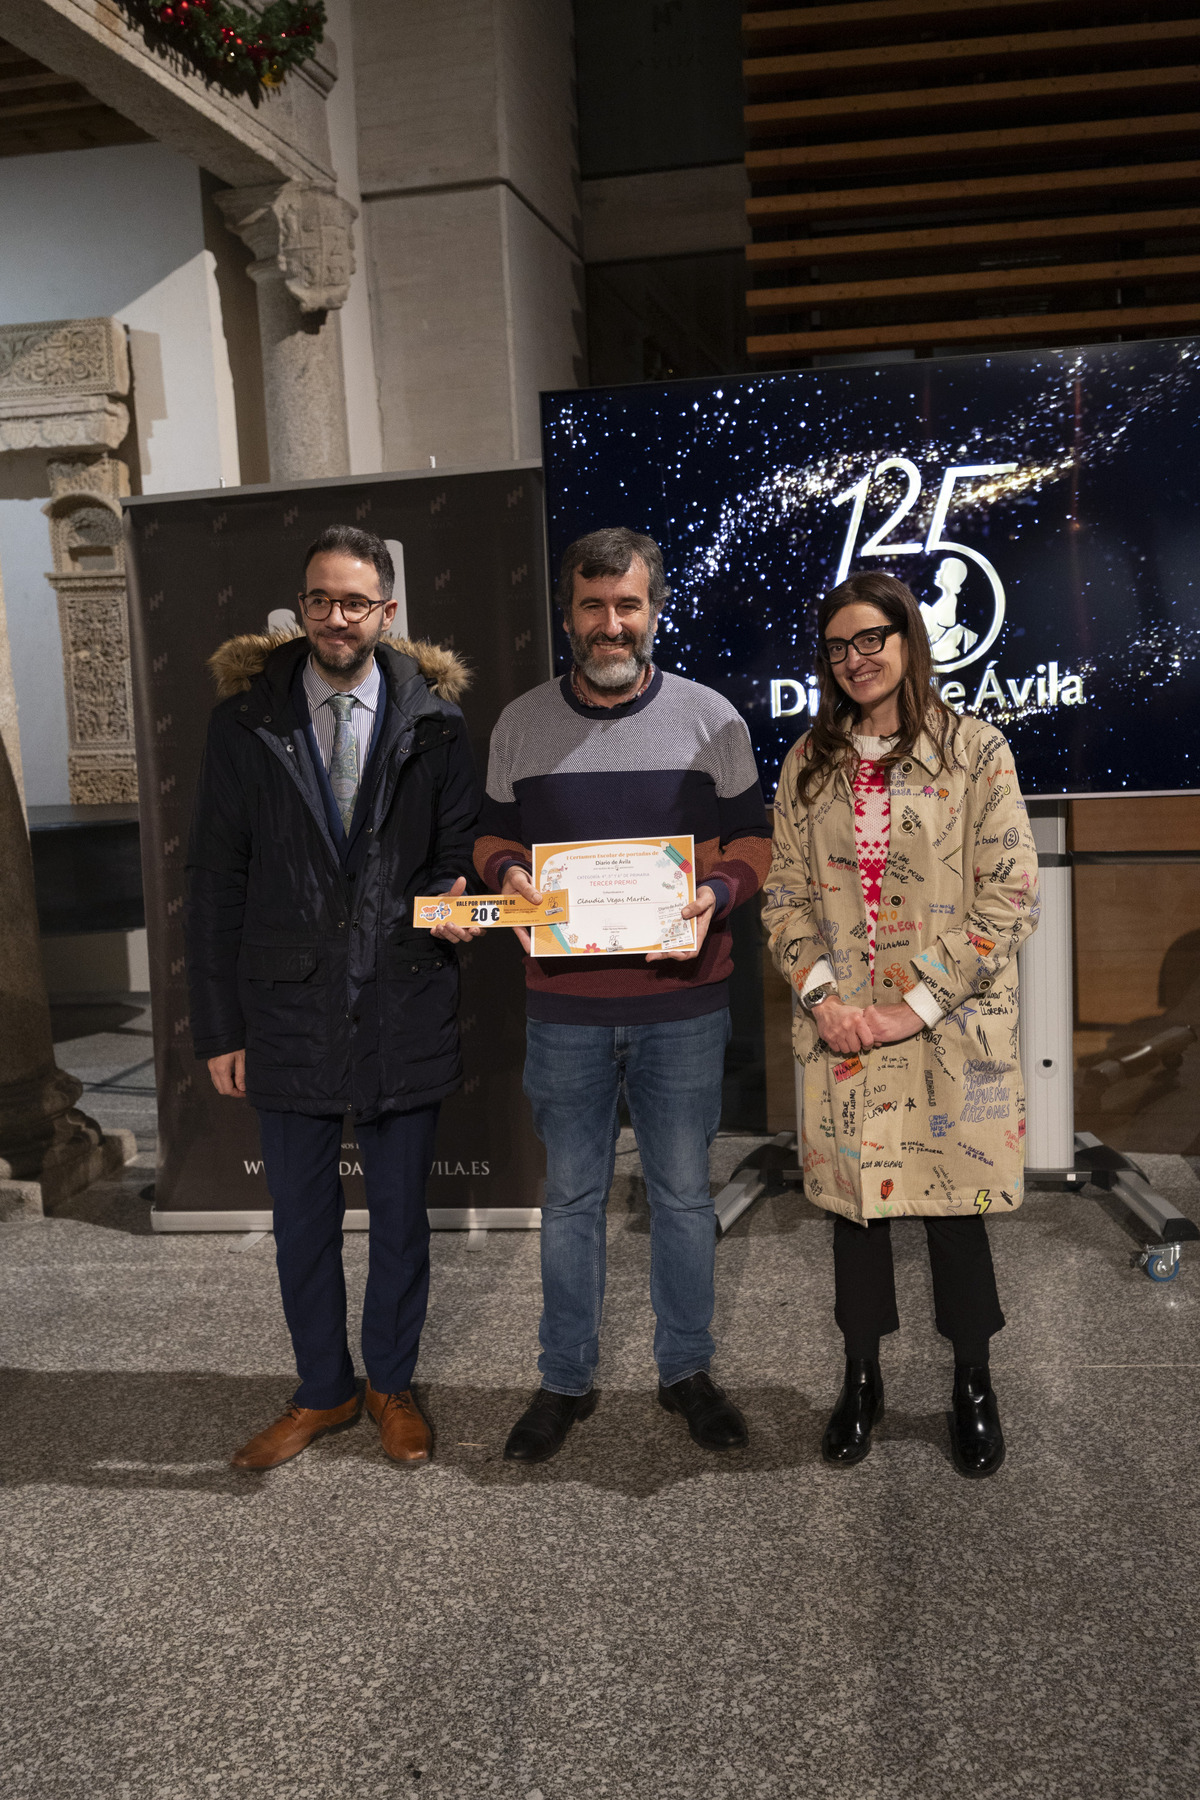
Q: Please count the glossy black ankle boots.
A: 2